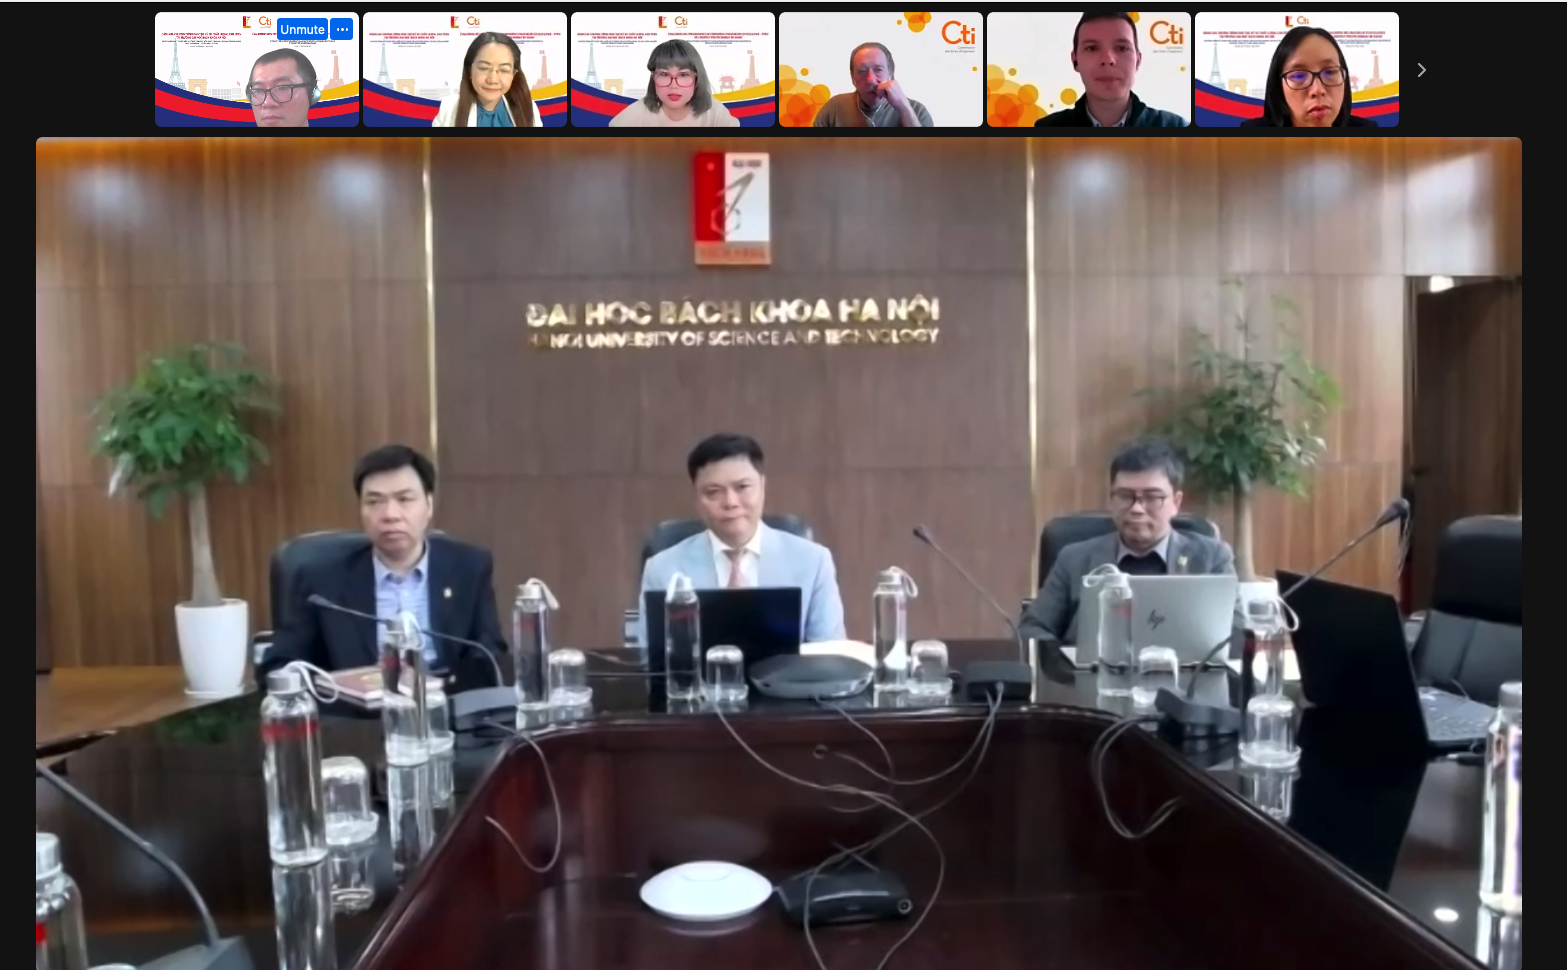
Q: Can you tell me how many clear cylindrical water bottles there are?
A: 9